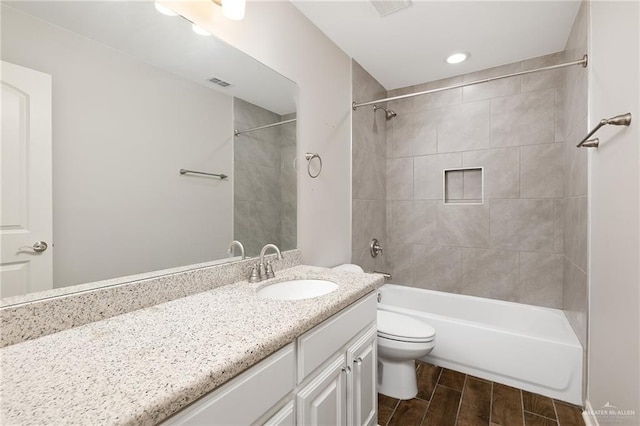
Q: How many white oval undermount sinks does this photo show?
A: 1